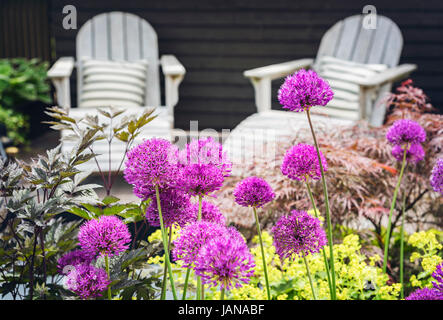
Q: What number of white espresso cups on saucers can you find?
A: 0